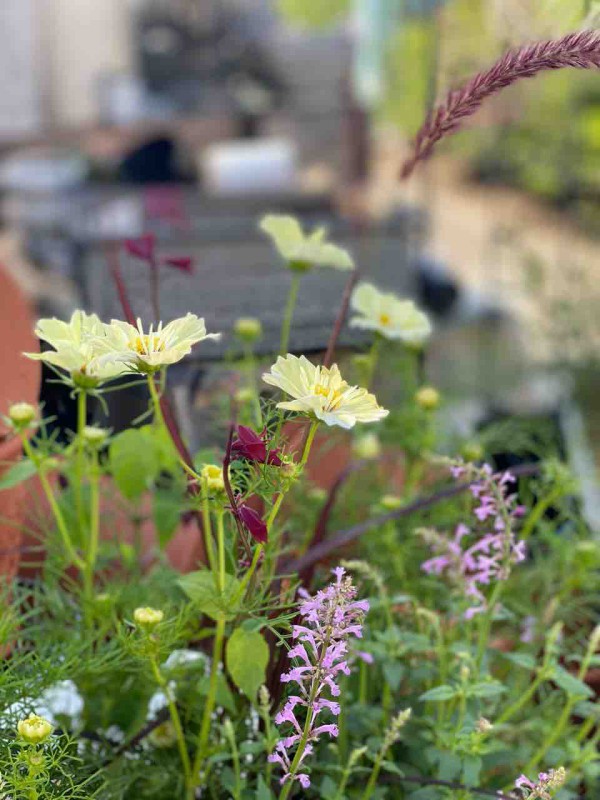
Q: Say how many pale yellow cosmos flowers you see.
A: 5